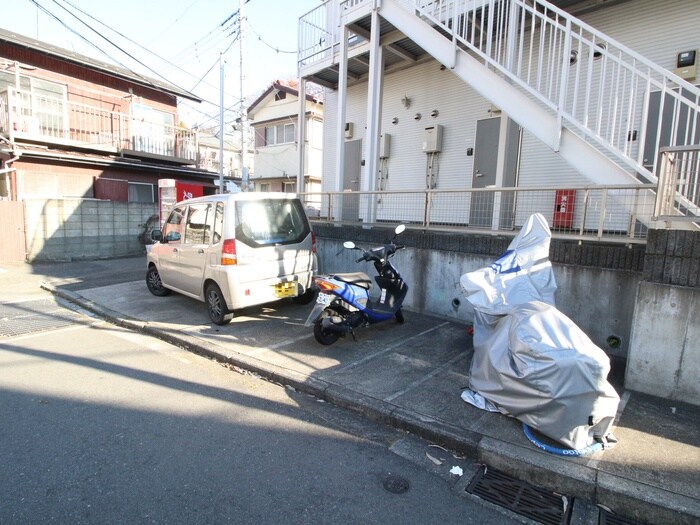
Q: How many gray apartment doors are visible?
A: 3